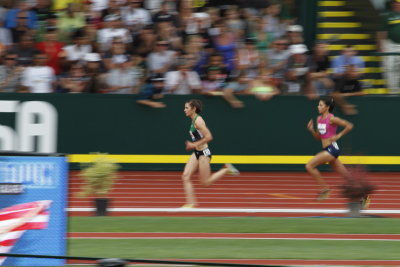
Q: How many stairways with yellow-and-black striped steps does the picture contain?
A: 1